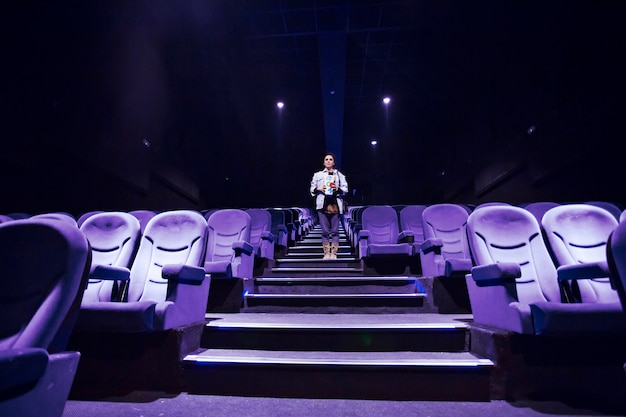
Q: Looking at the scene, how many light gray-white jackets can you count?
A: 1